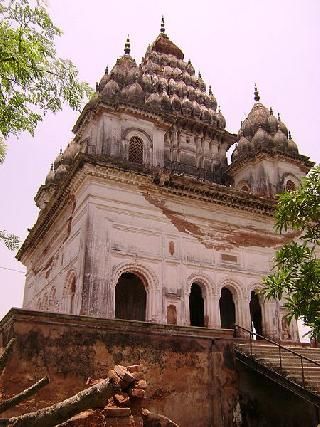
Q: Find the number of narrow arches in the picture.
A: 3